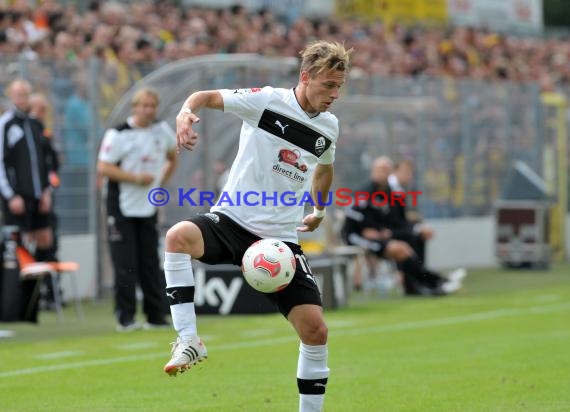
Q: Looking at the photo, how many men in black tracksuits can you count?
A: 4